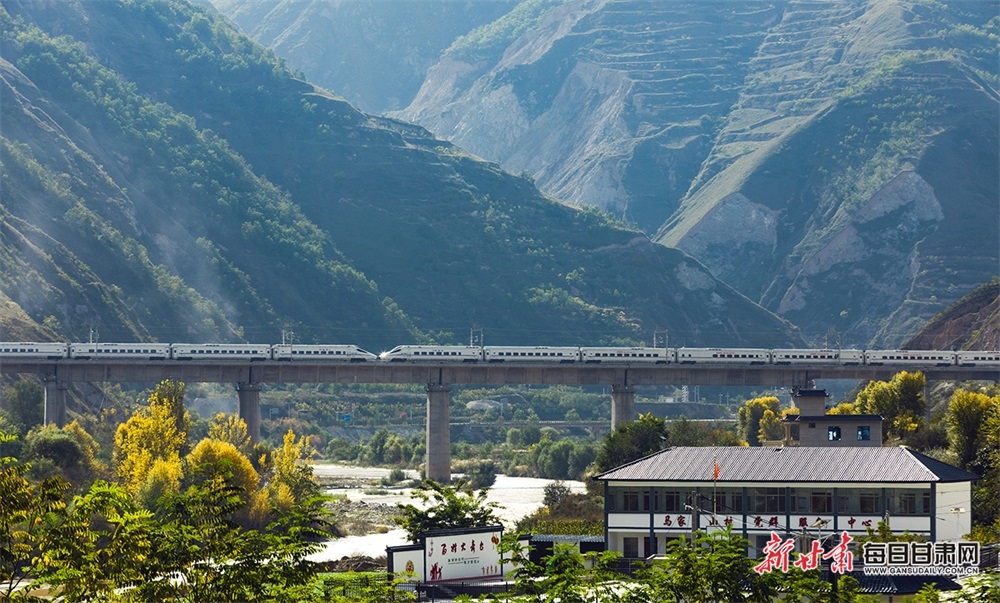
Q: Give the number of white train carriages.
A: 11